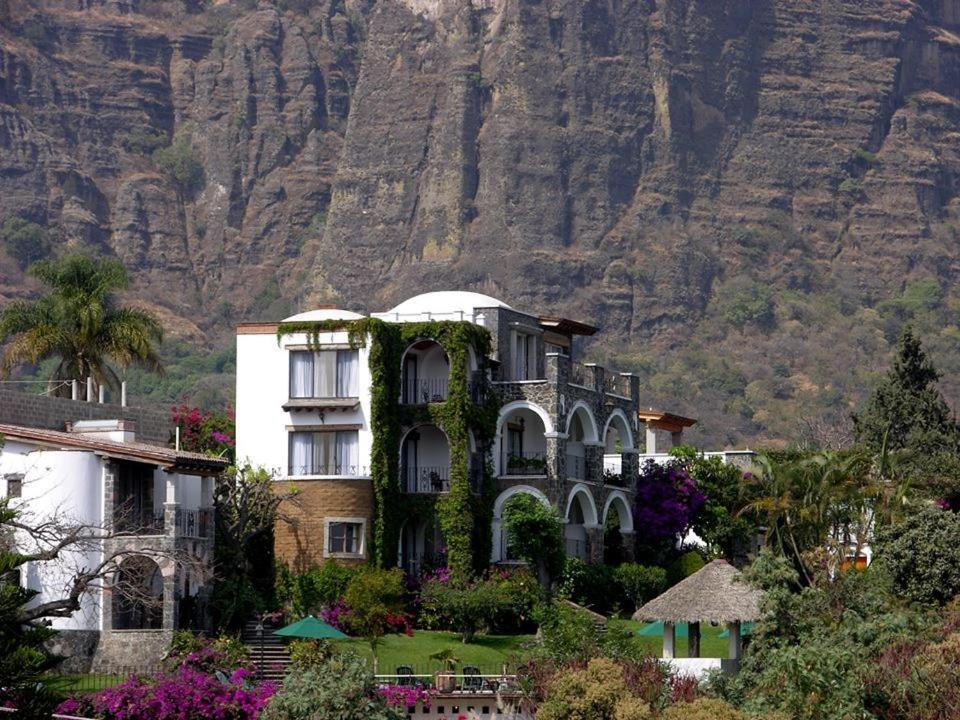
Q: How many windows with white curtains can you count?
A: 2